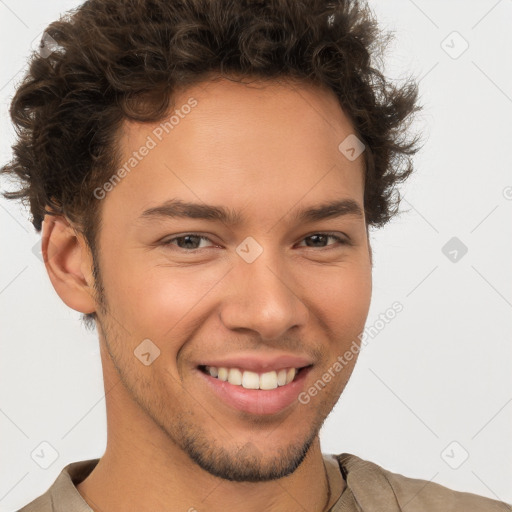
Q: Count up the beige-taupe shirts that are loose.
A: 1